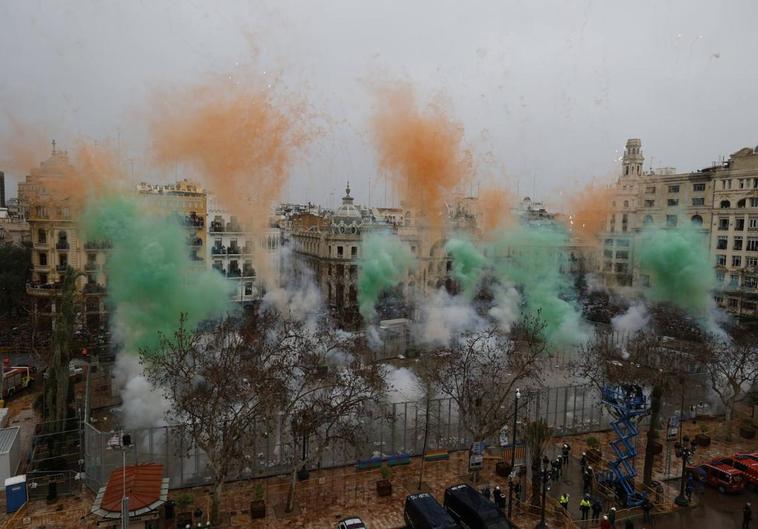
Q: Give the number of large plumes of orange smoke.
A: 2